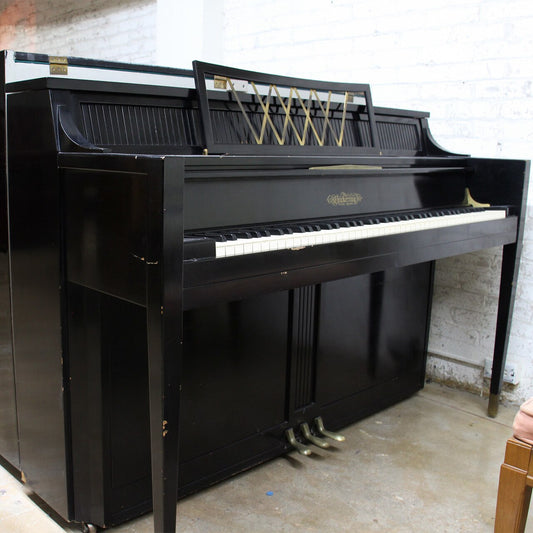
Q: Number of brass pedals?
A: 3